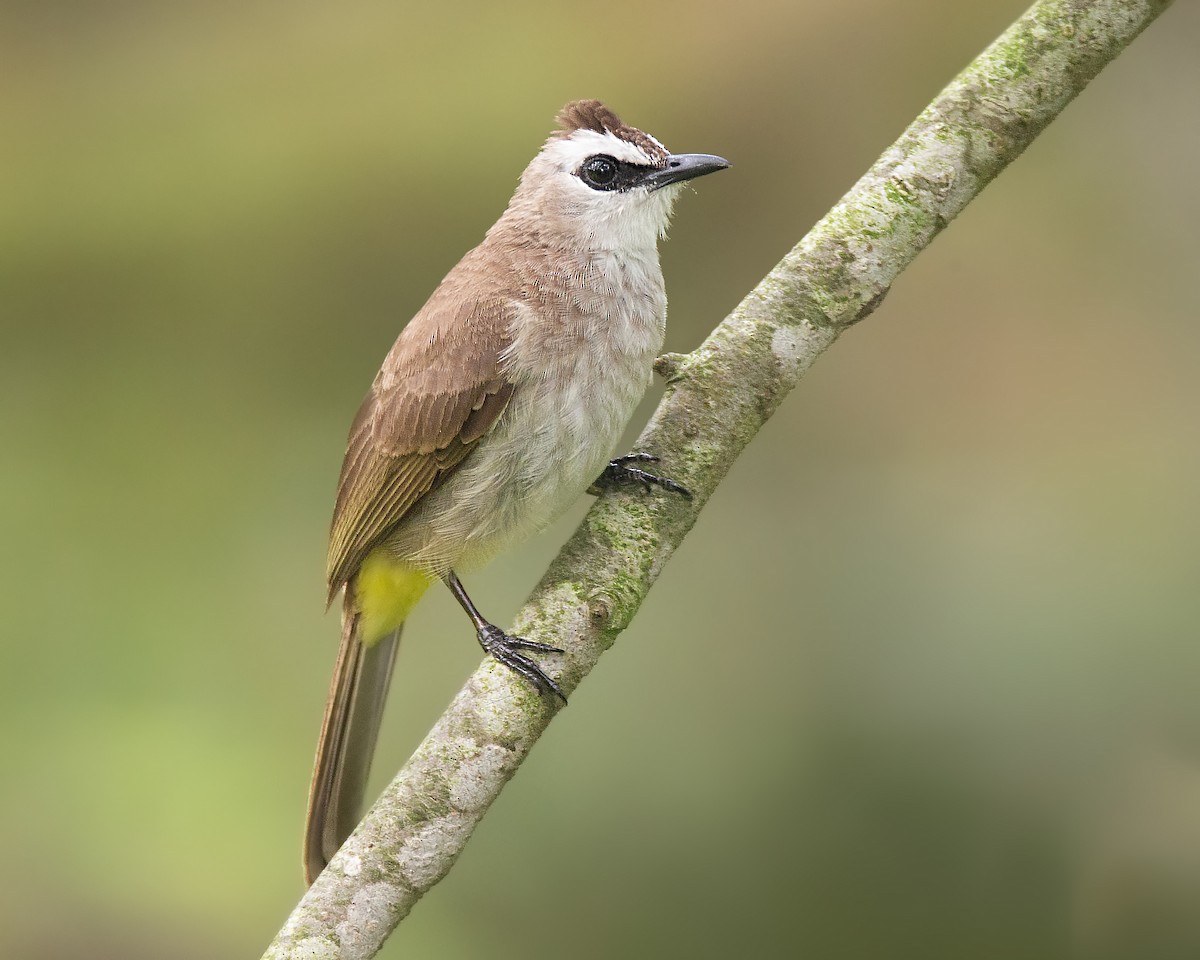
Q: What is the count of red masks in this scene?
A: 0